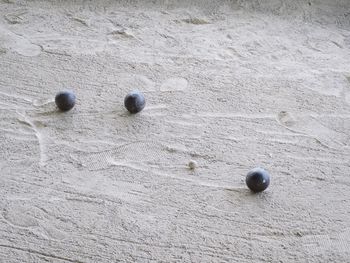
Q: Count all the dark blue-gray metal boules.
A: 3